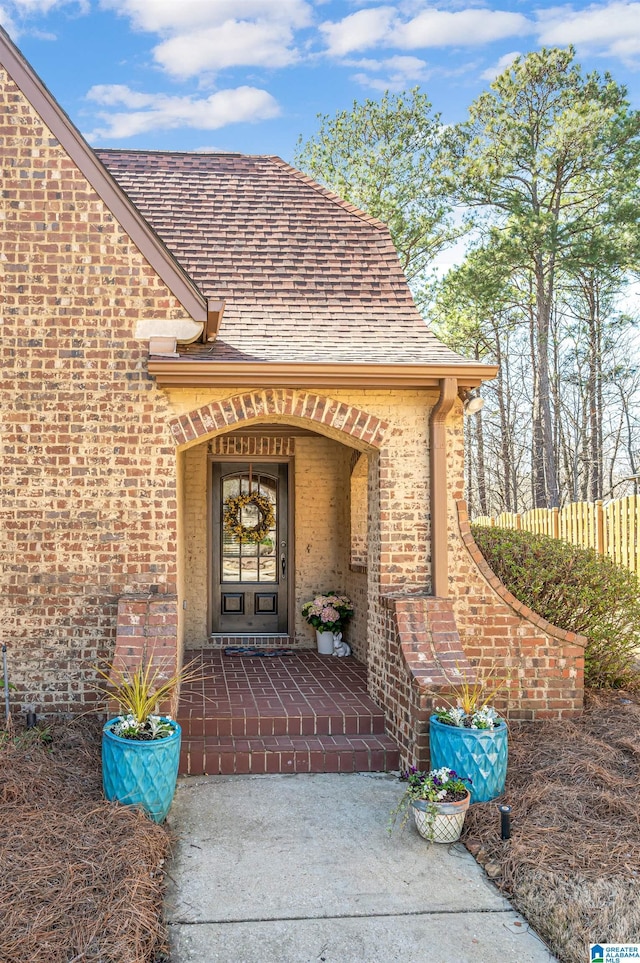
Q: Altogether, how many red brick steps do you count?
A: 2